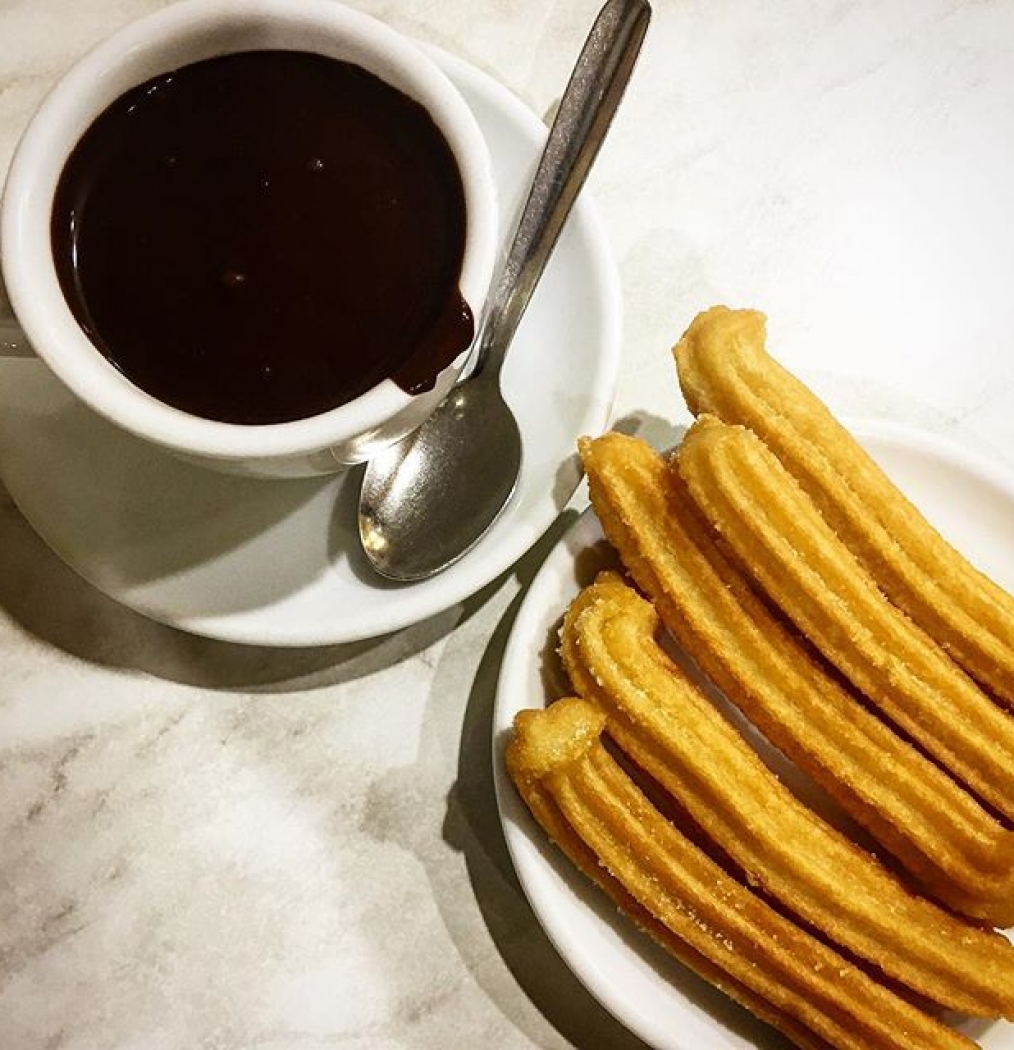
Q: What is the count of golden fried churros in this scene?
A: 5